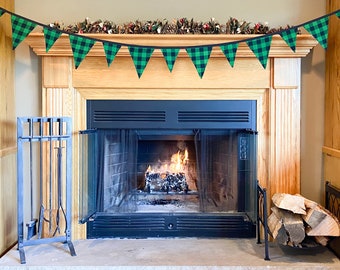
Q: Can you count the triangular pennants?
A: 11